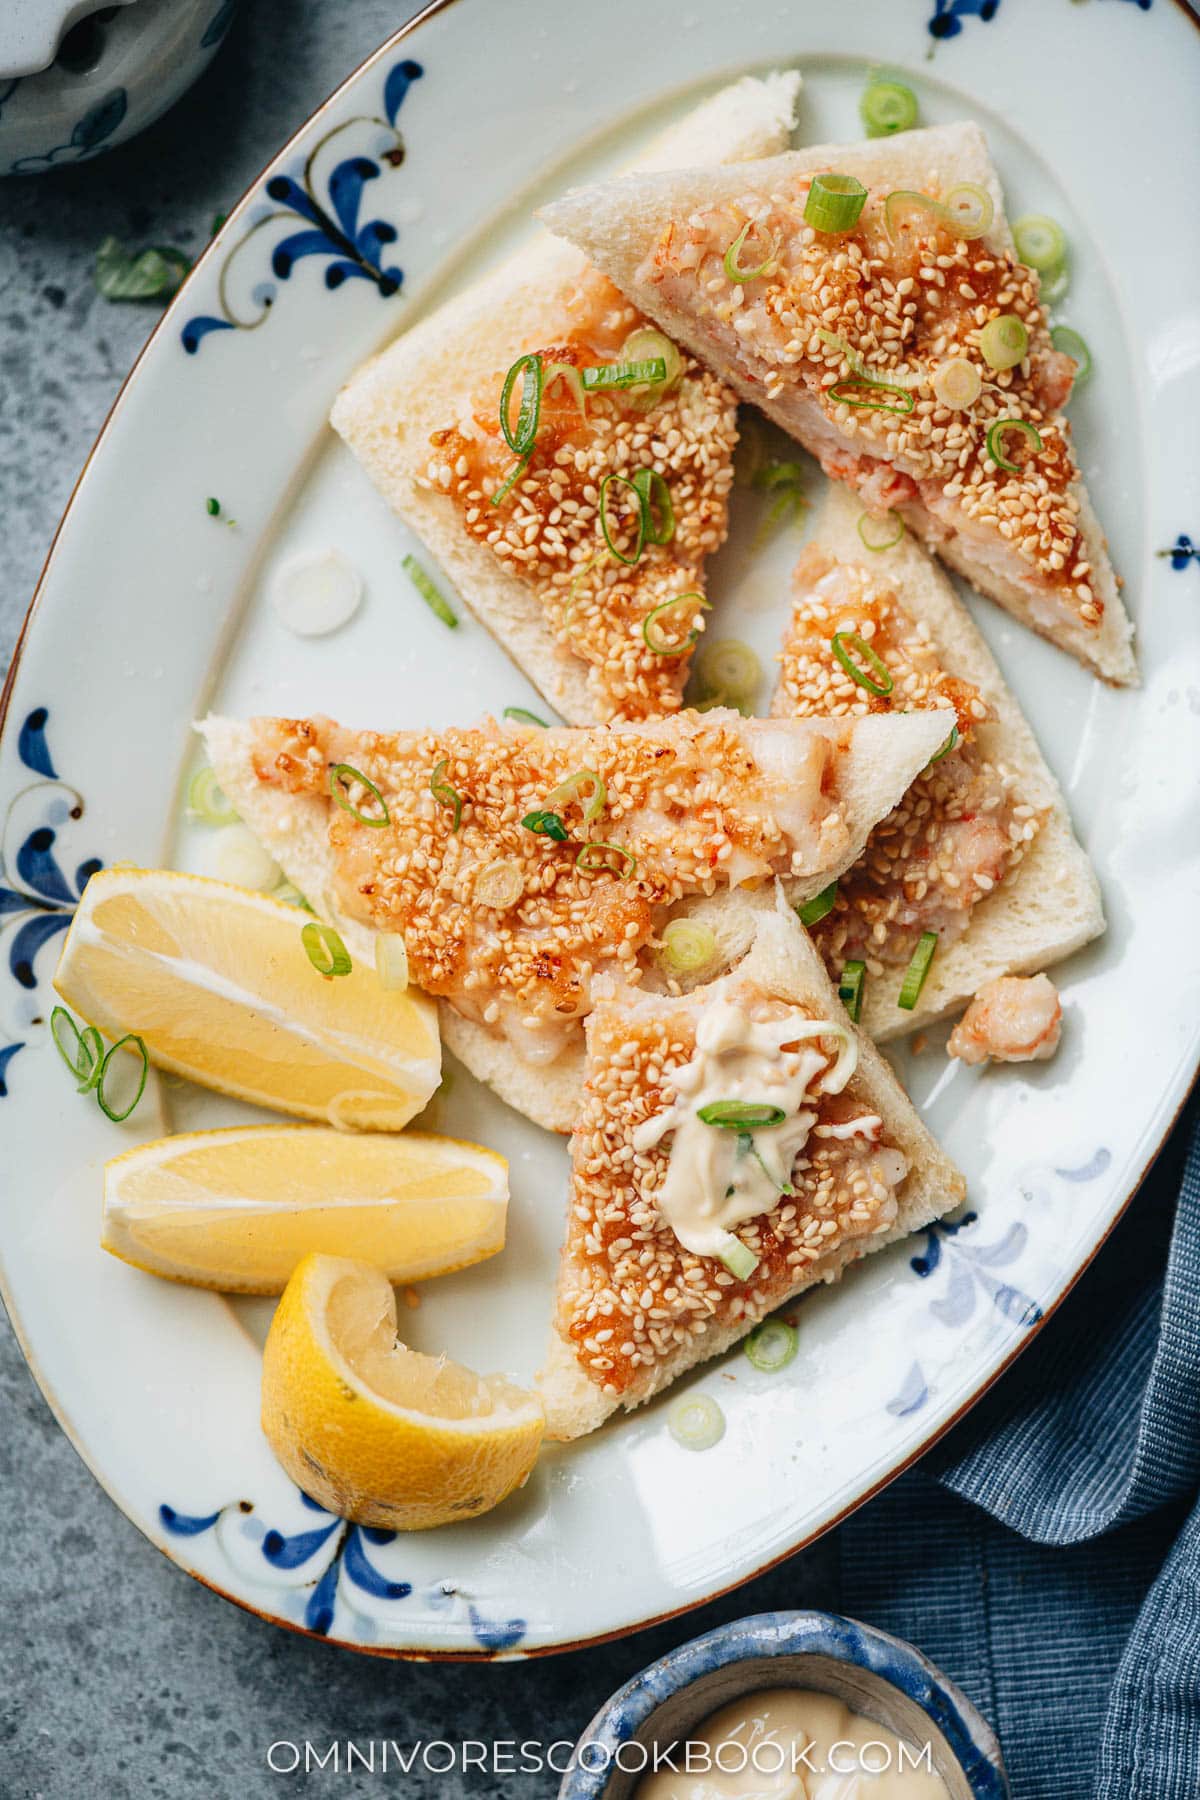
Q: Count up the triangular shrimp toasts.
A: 5